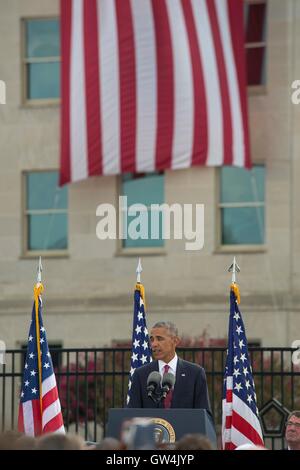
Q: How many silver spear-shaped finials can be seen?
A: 3